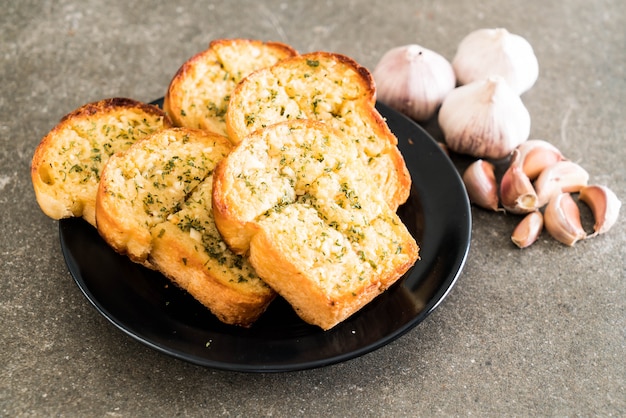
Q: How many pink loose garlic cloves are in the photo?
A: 7